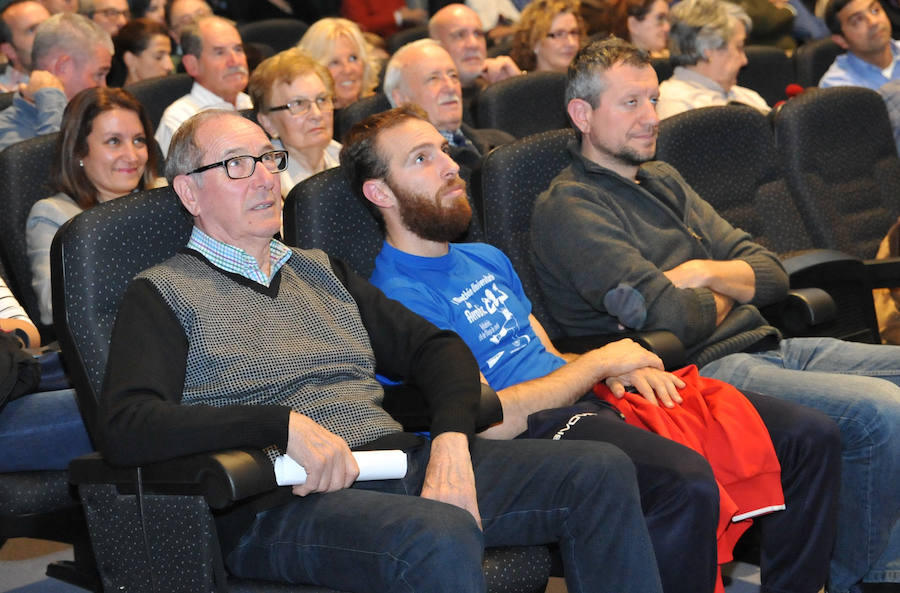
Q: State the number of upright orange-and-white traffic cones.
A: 0